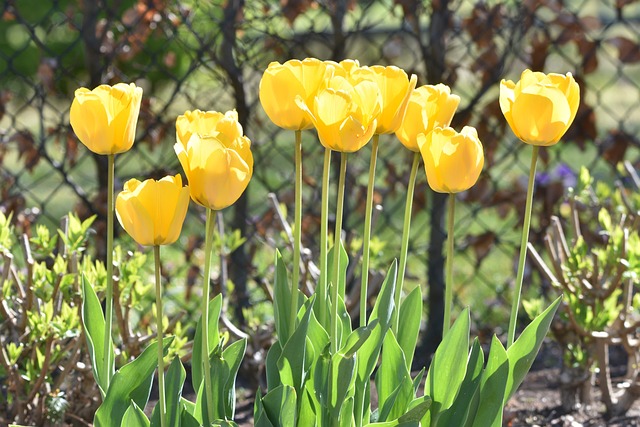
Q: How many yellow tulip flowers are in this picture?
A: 11